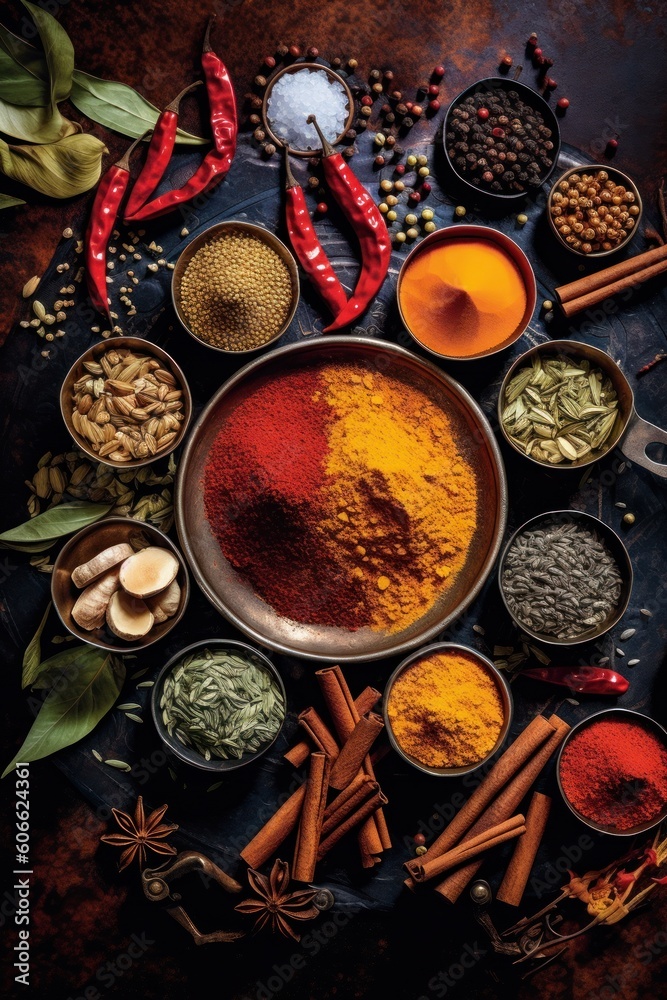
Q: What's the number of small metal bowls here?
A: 12